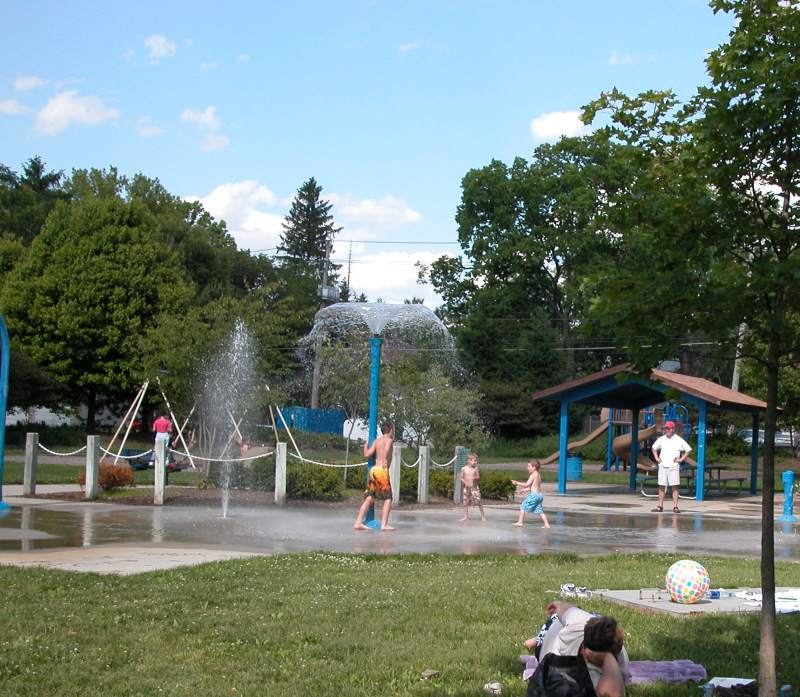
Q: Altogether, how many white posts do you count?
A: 7